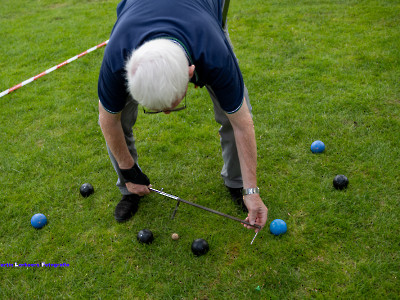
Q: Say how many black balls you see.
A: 4